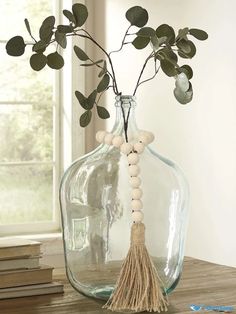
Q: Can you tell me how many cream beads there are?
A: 13